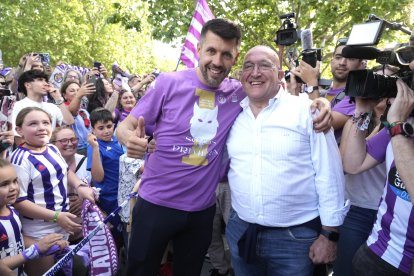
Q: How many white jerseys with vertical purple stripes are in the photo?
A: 3